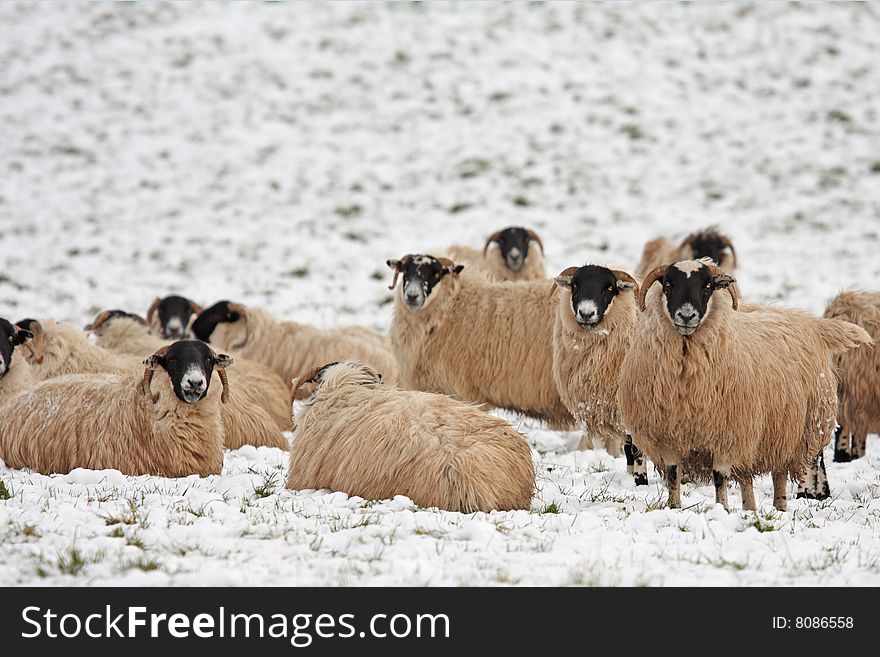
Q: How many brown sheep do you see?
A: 13